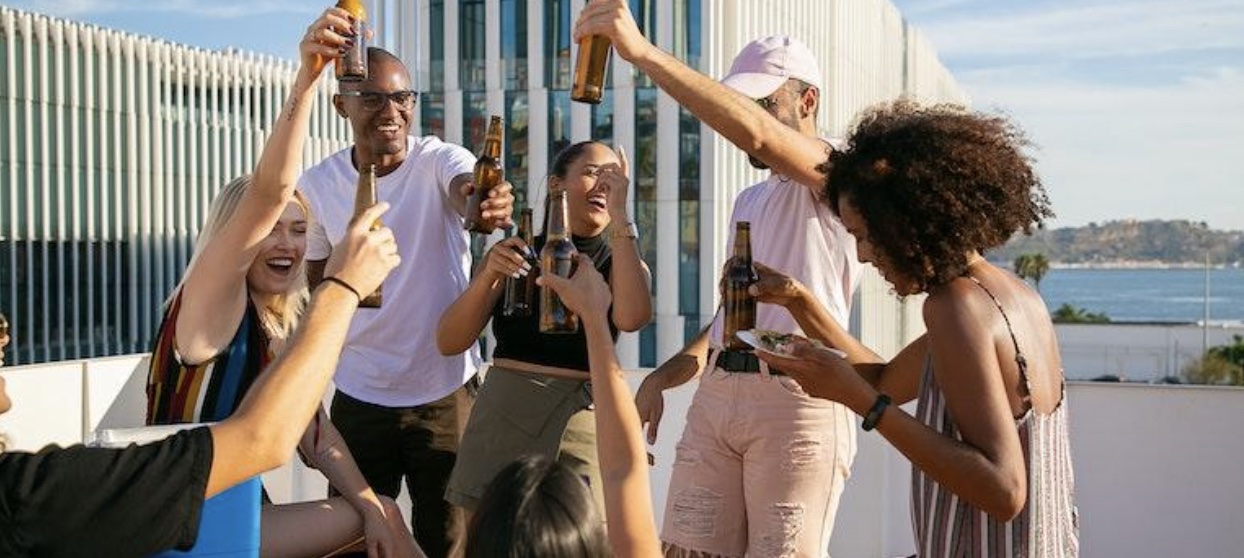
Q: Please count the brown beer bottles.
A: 7